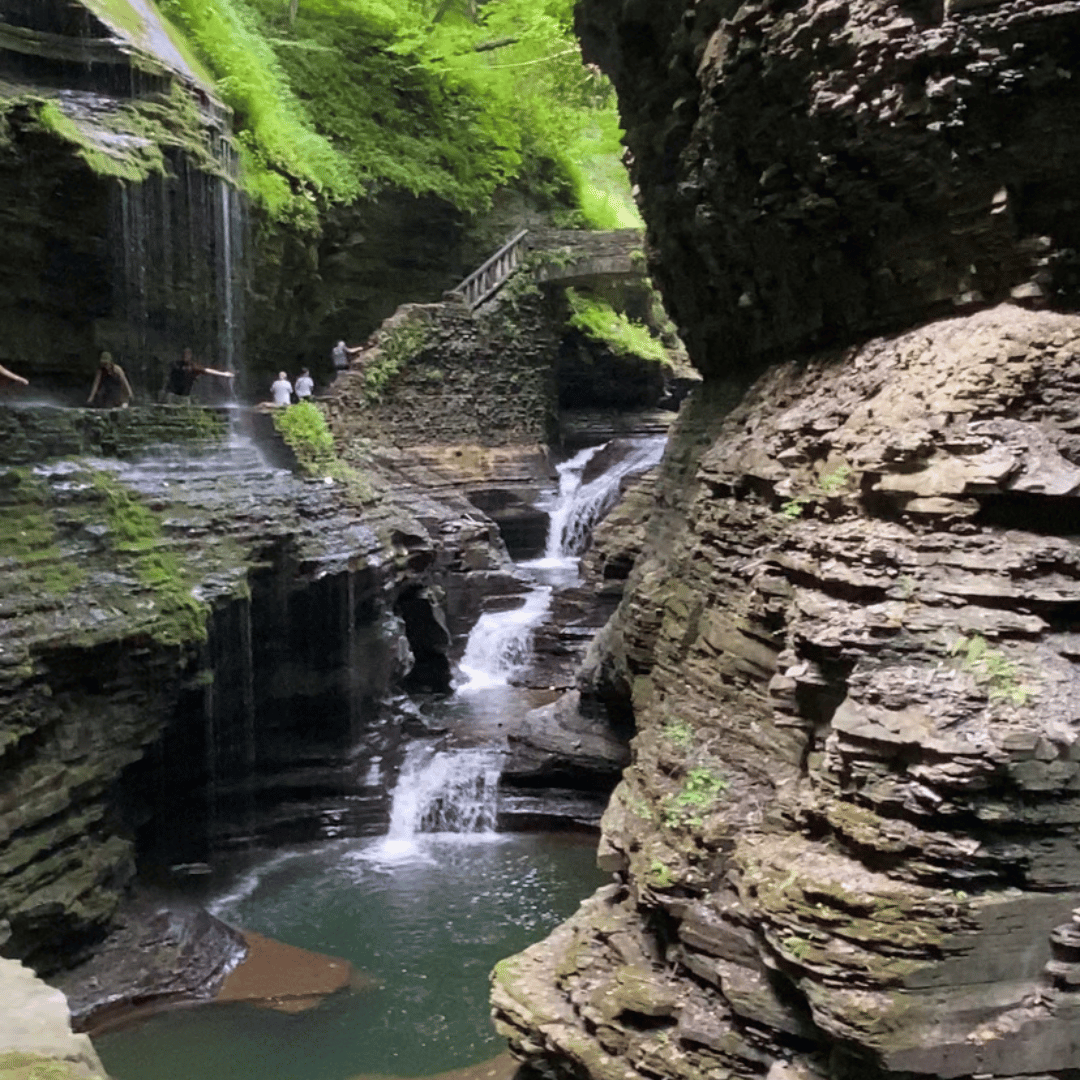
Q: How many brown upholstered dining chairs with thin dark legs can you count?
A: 0